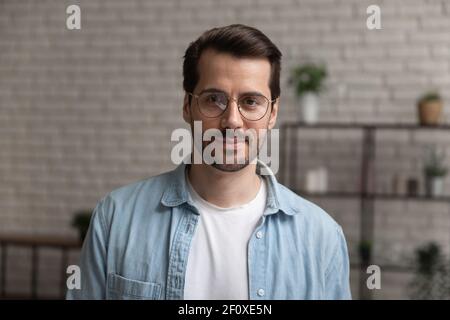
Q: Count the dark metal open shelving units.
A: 1